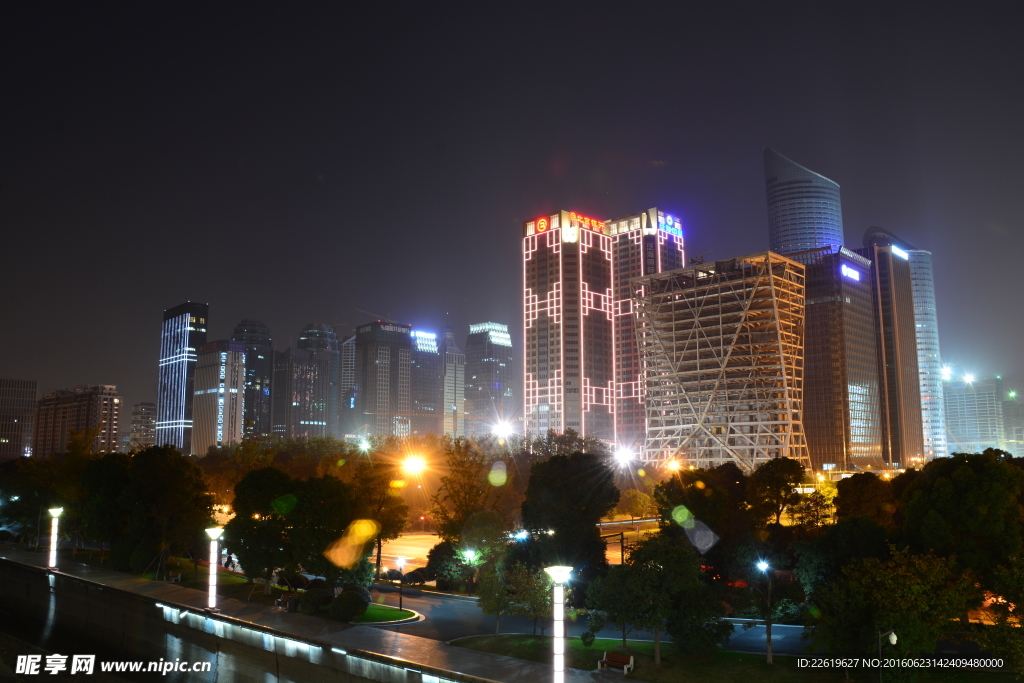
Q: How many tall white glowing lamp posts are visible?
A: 3